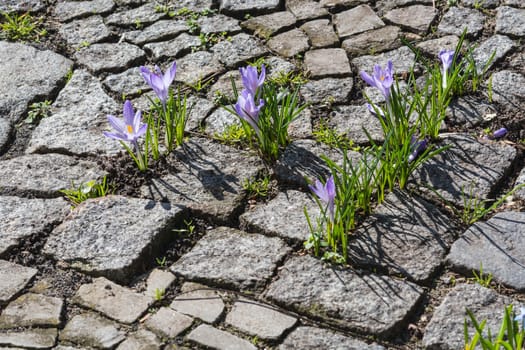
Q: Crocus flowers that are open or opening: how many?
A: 7